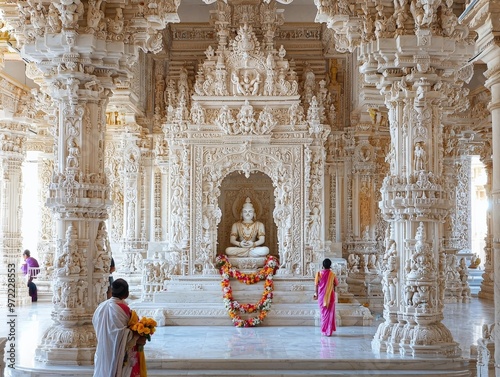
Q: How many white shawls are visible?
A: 1